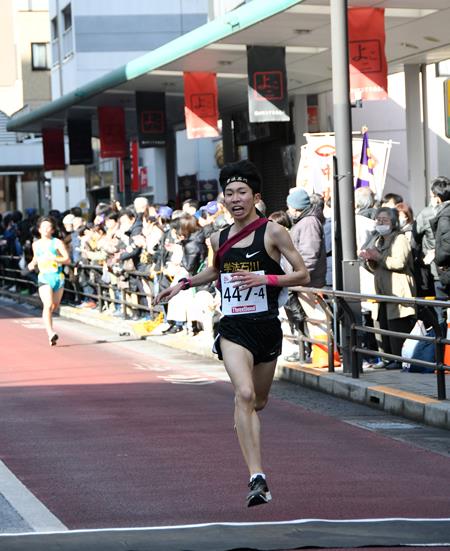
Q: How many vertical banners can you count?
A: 7